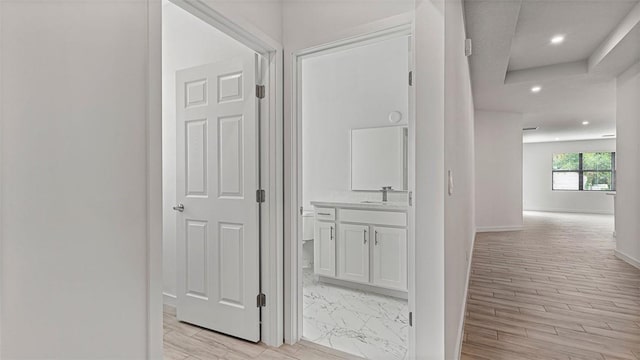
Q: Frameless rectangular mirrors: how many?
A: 1